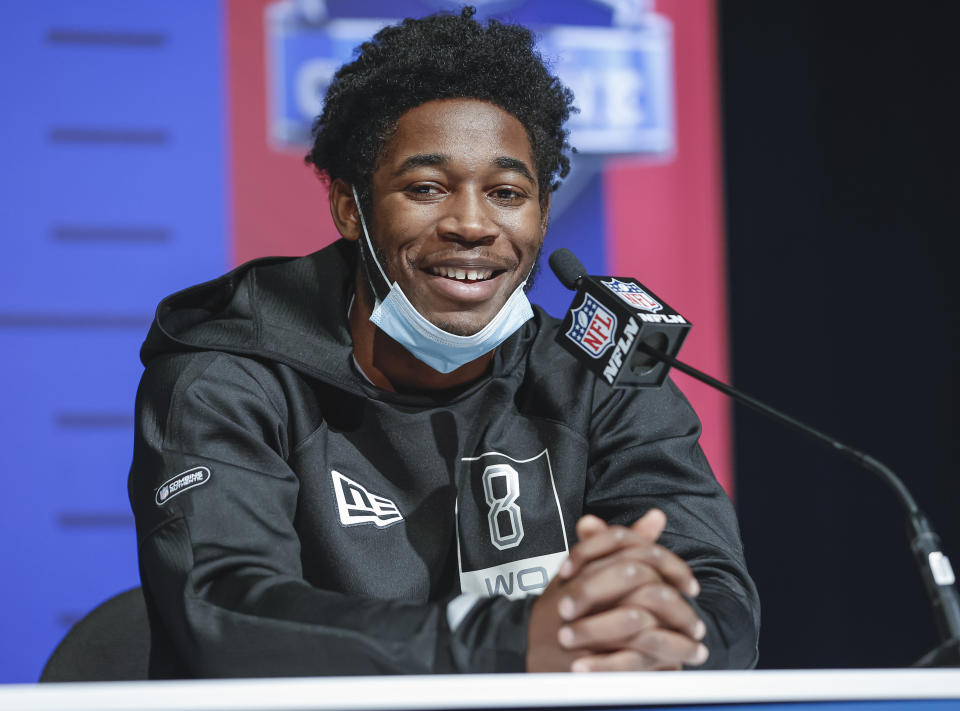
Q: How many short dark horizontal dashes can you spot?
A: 6